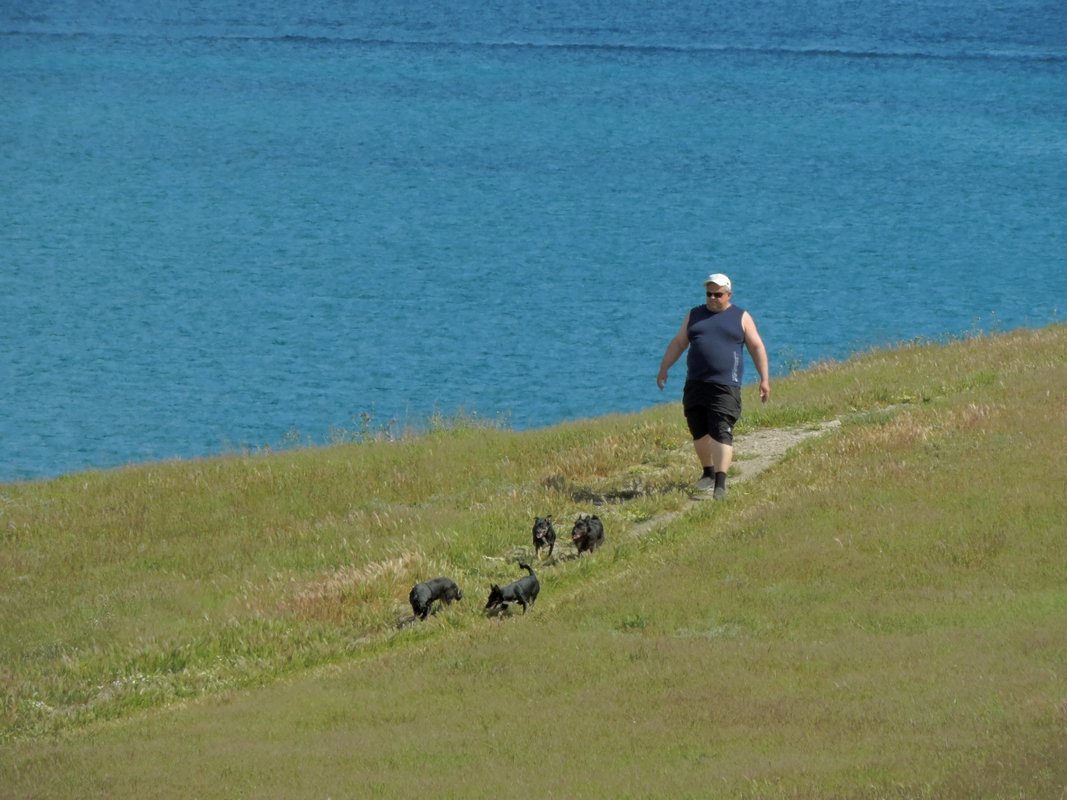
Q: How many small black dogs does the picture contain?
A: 4